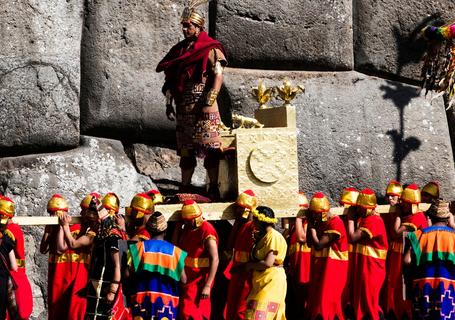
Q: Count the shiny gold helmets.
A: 15